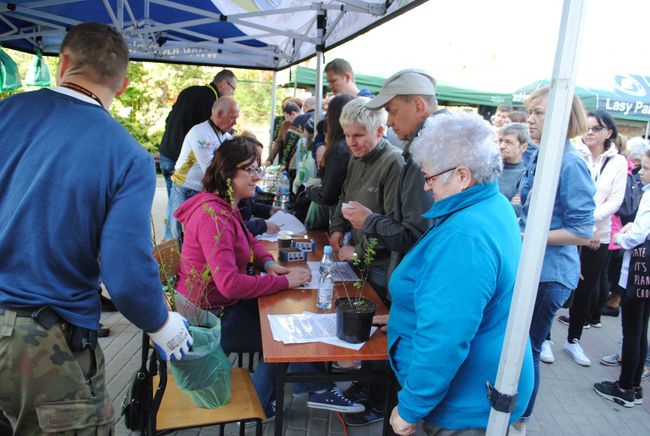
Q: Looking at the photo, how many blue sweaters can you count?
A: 2